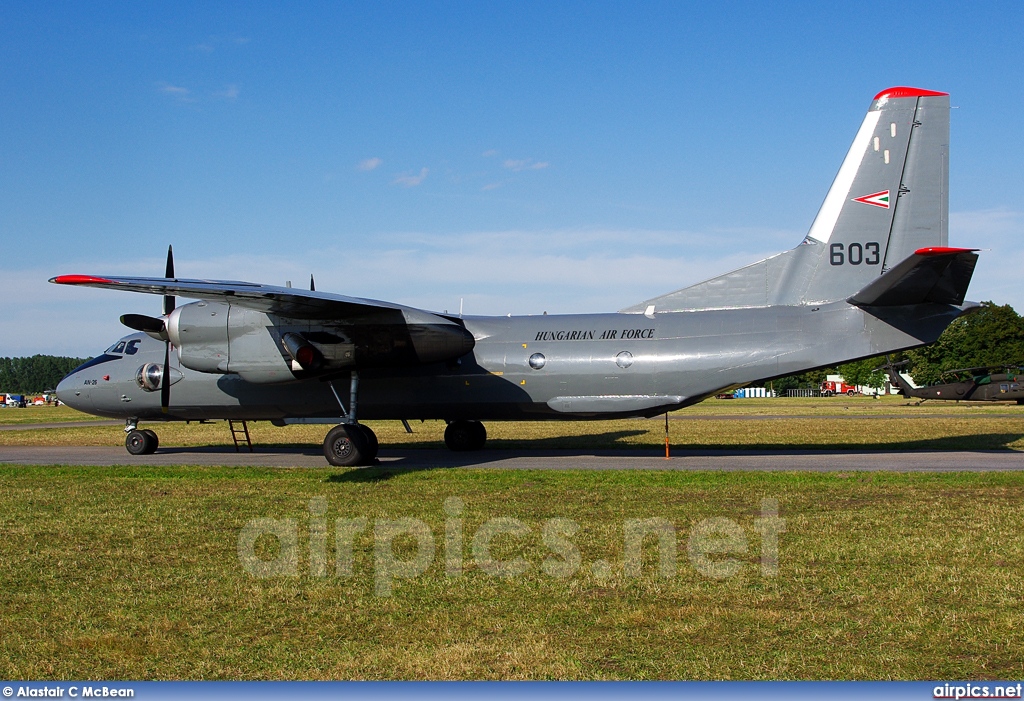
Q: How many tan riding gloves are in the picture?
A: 0